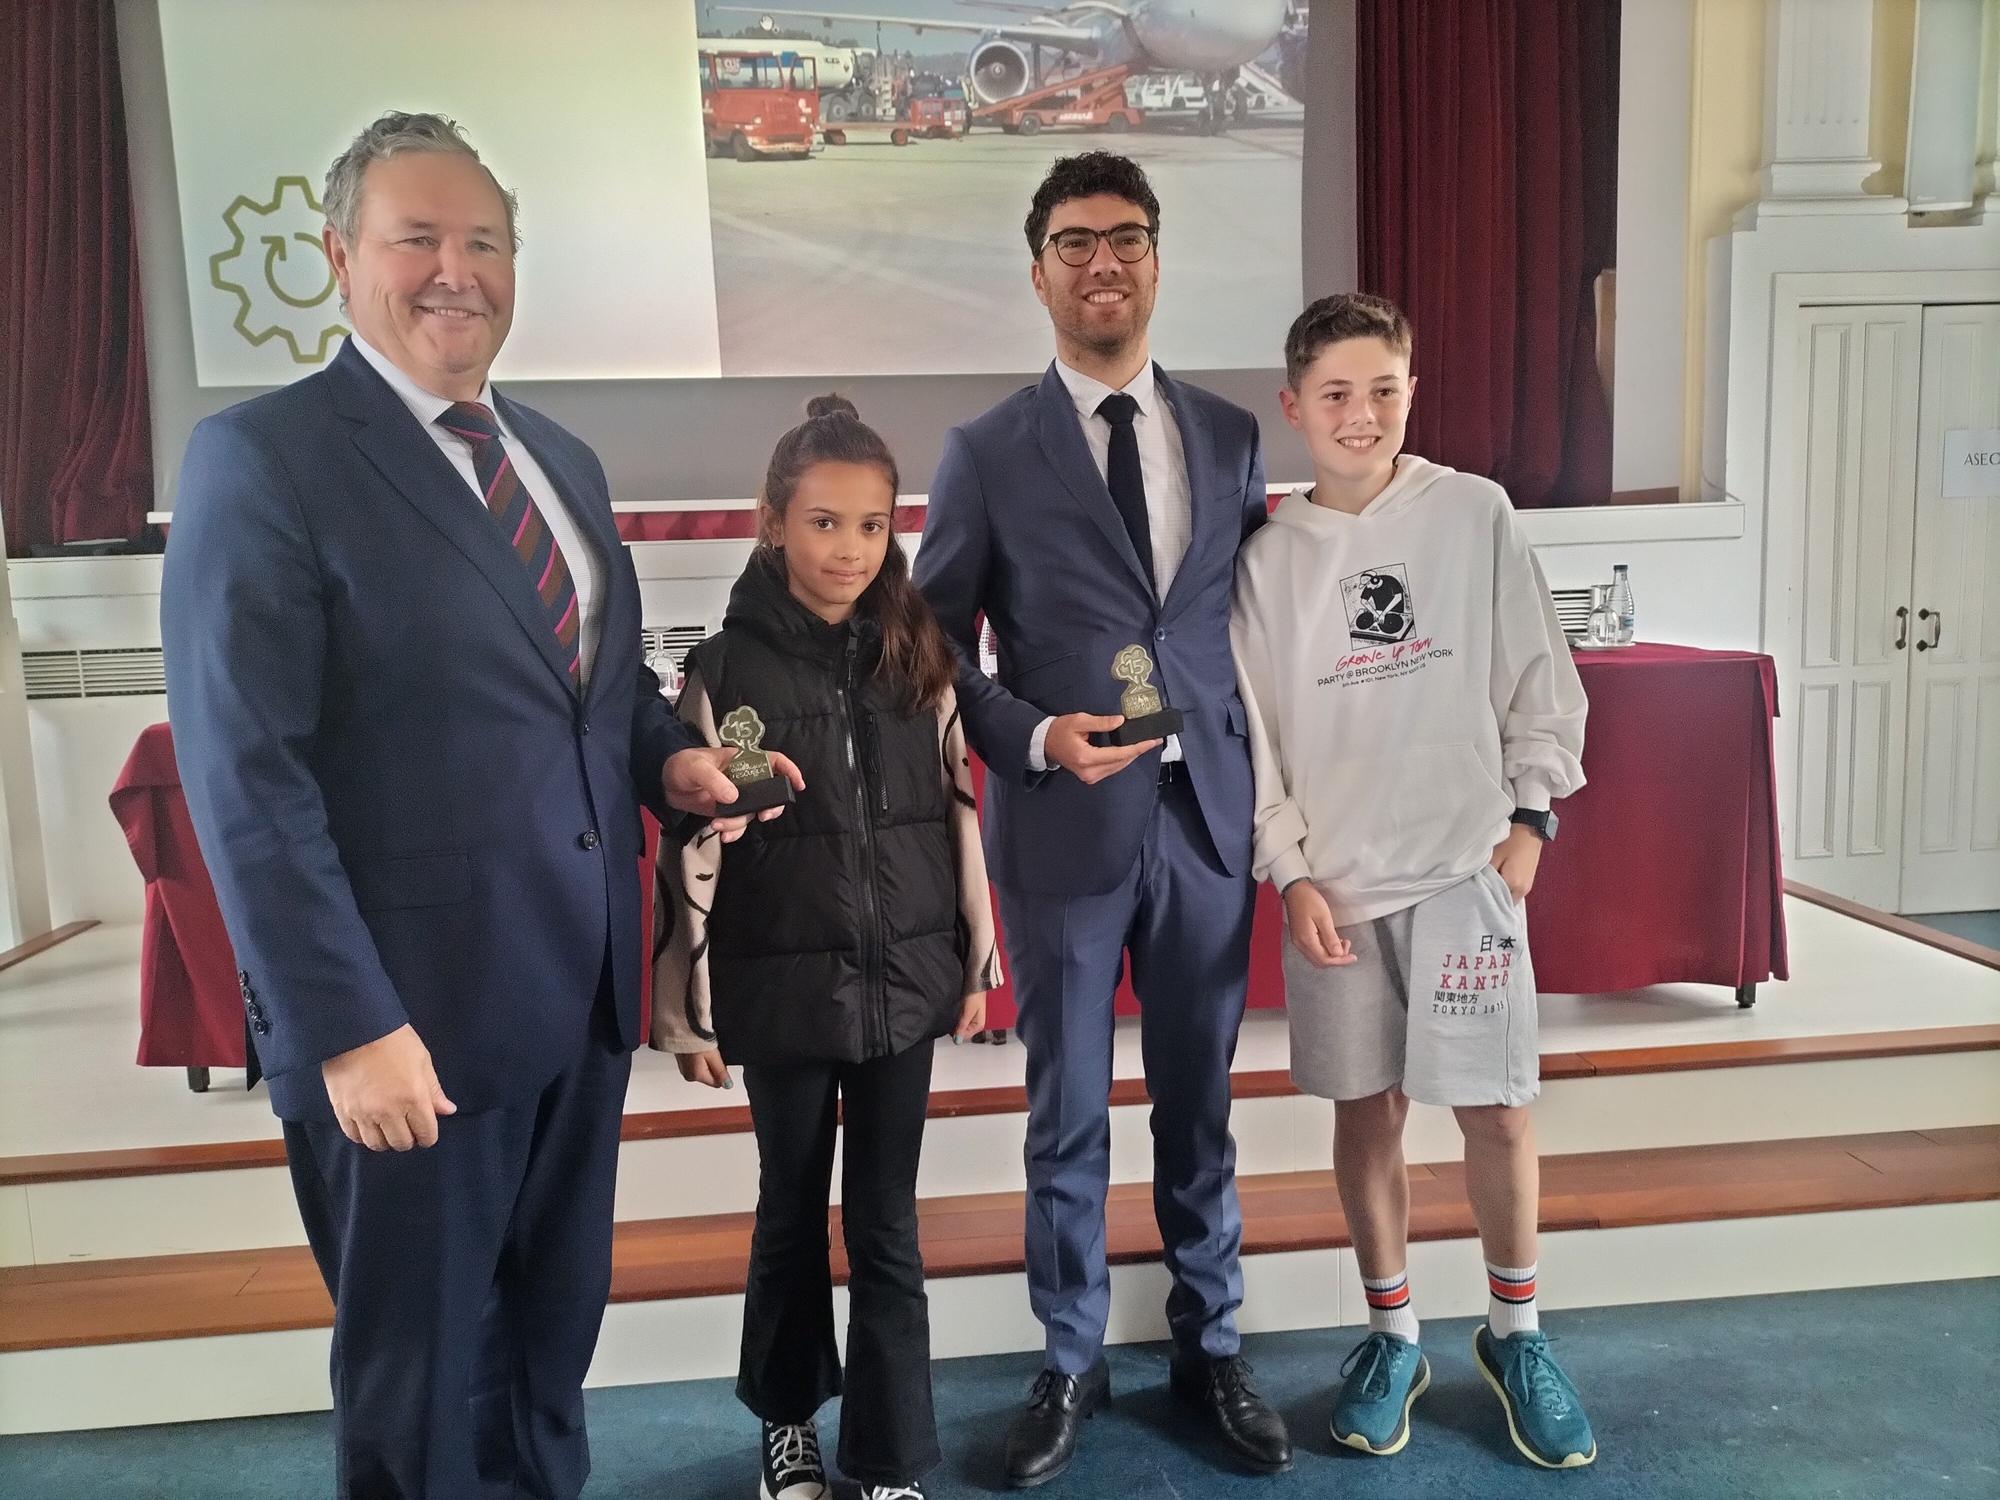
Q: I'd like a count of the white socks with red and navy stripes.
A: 2